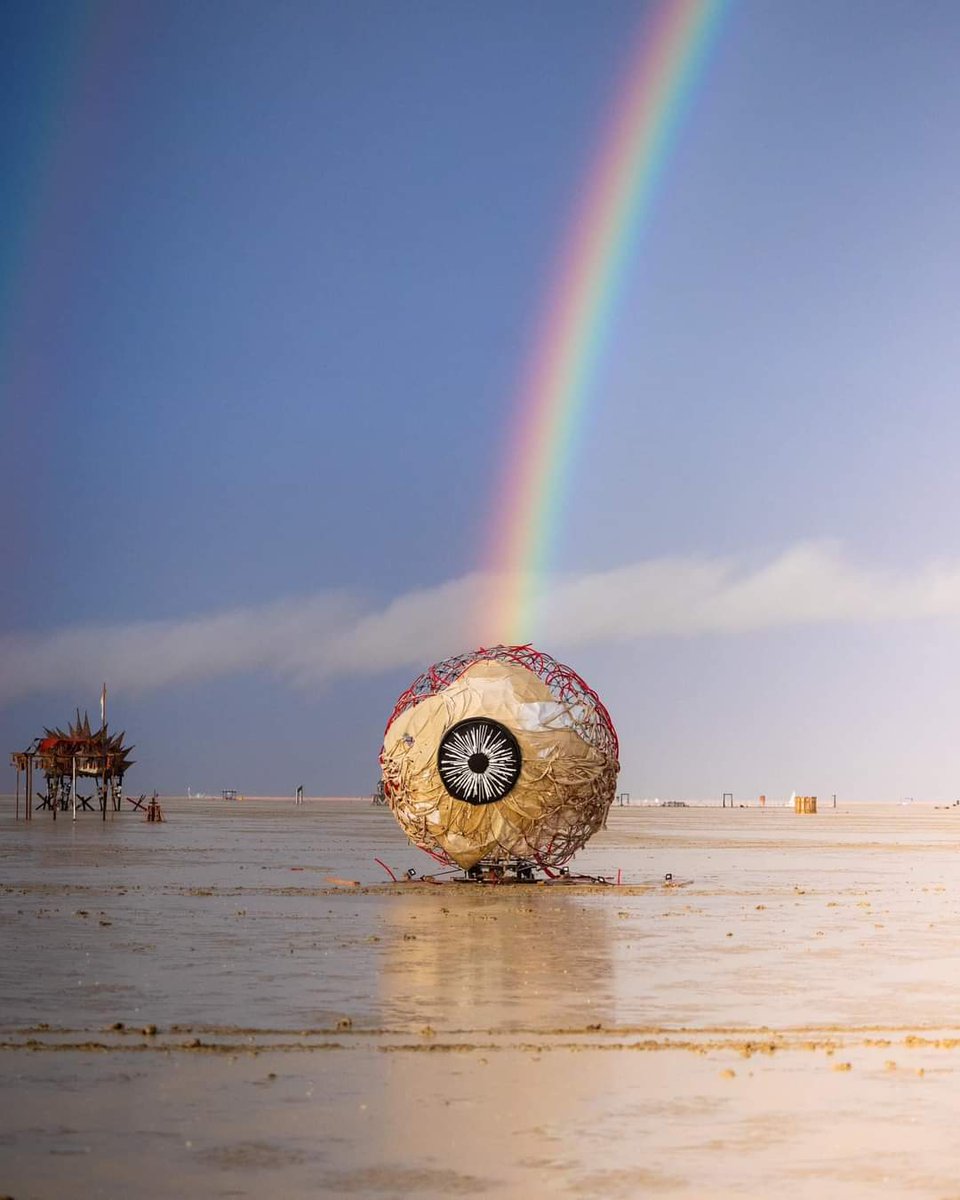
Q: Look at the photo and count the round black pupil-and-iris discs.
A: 1